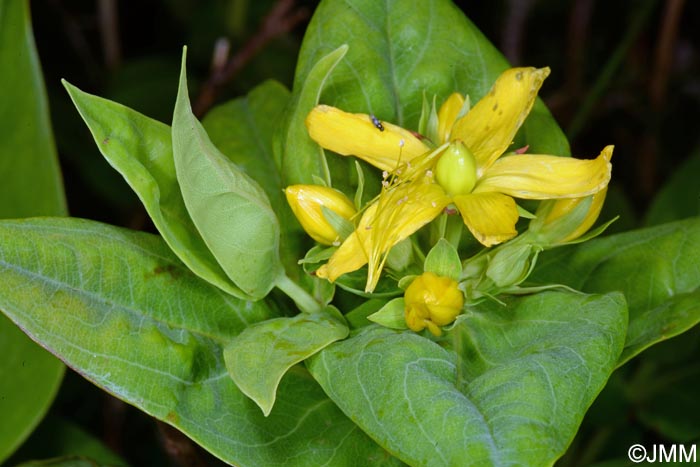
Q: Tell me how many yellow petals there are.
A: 5